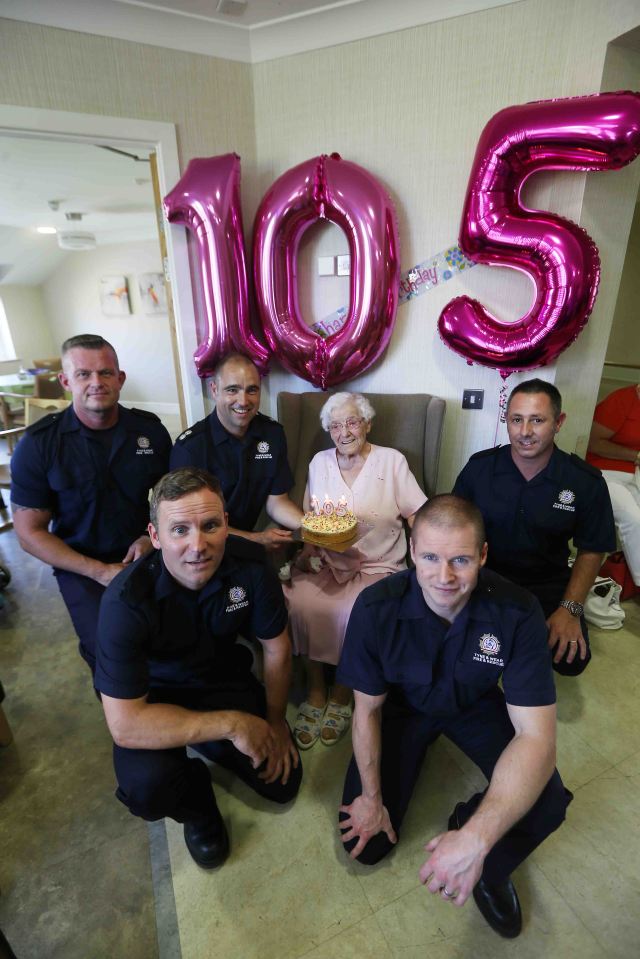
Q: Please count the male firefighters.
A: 5